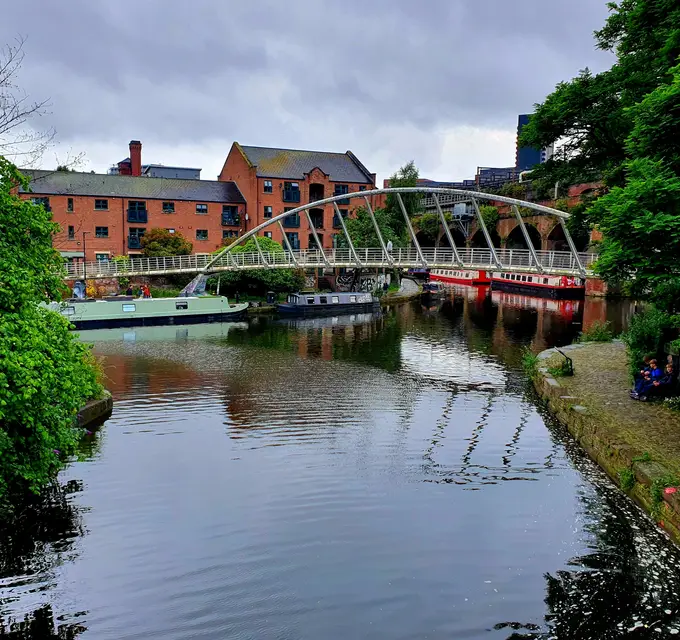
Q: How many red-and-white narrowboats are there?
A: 2